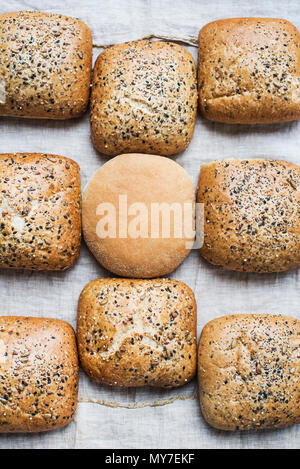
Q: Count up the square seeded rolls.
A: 8